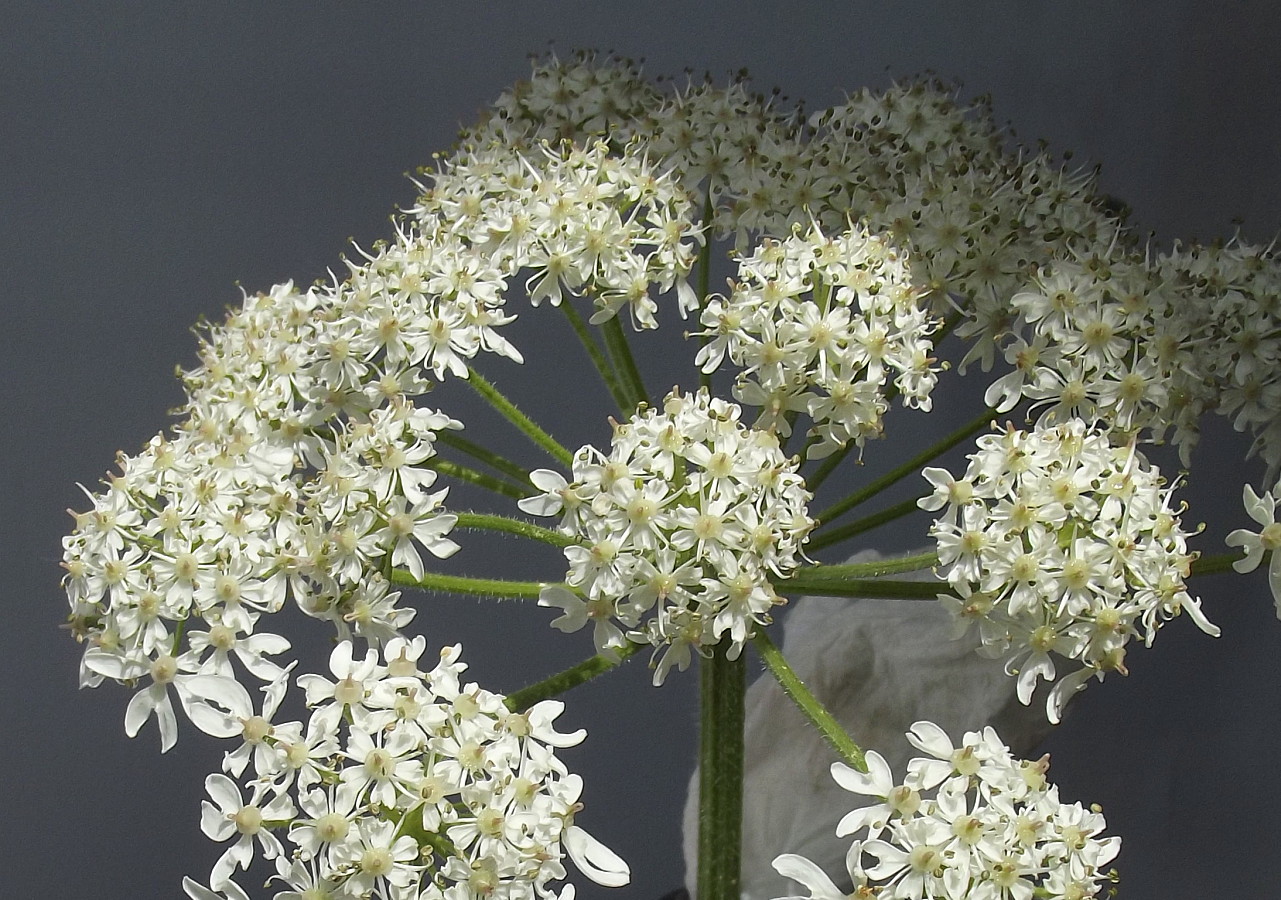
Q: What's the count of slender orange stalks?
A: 0